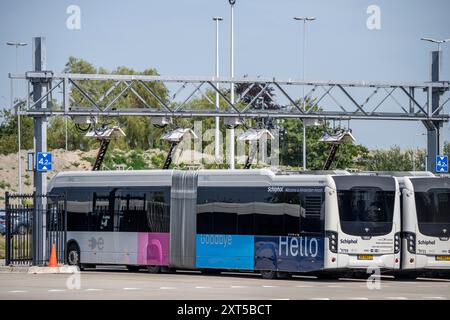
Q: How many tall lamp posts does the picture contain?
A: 5